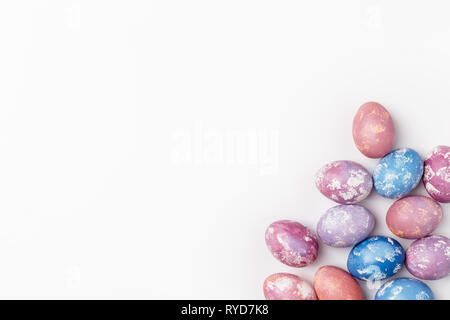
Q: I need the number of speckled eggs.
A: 12